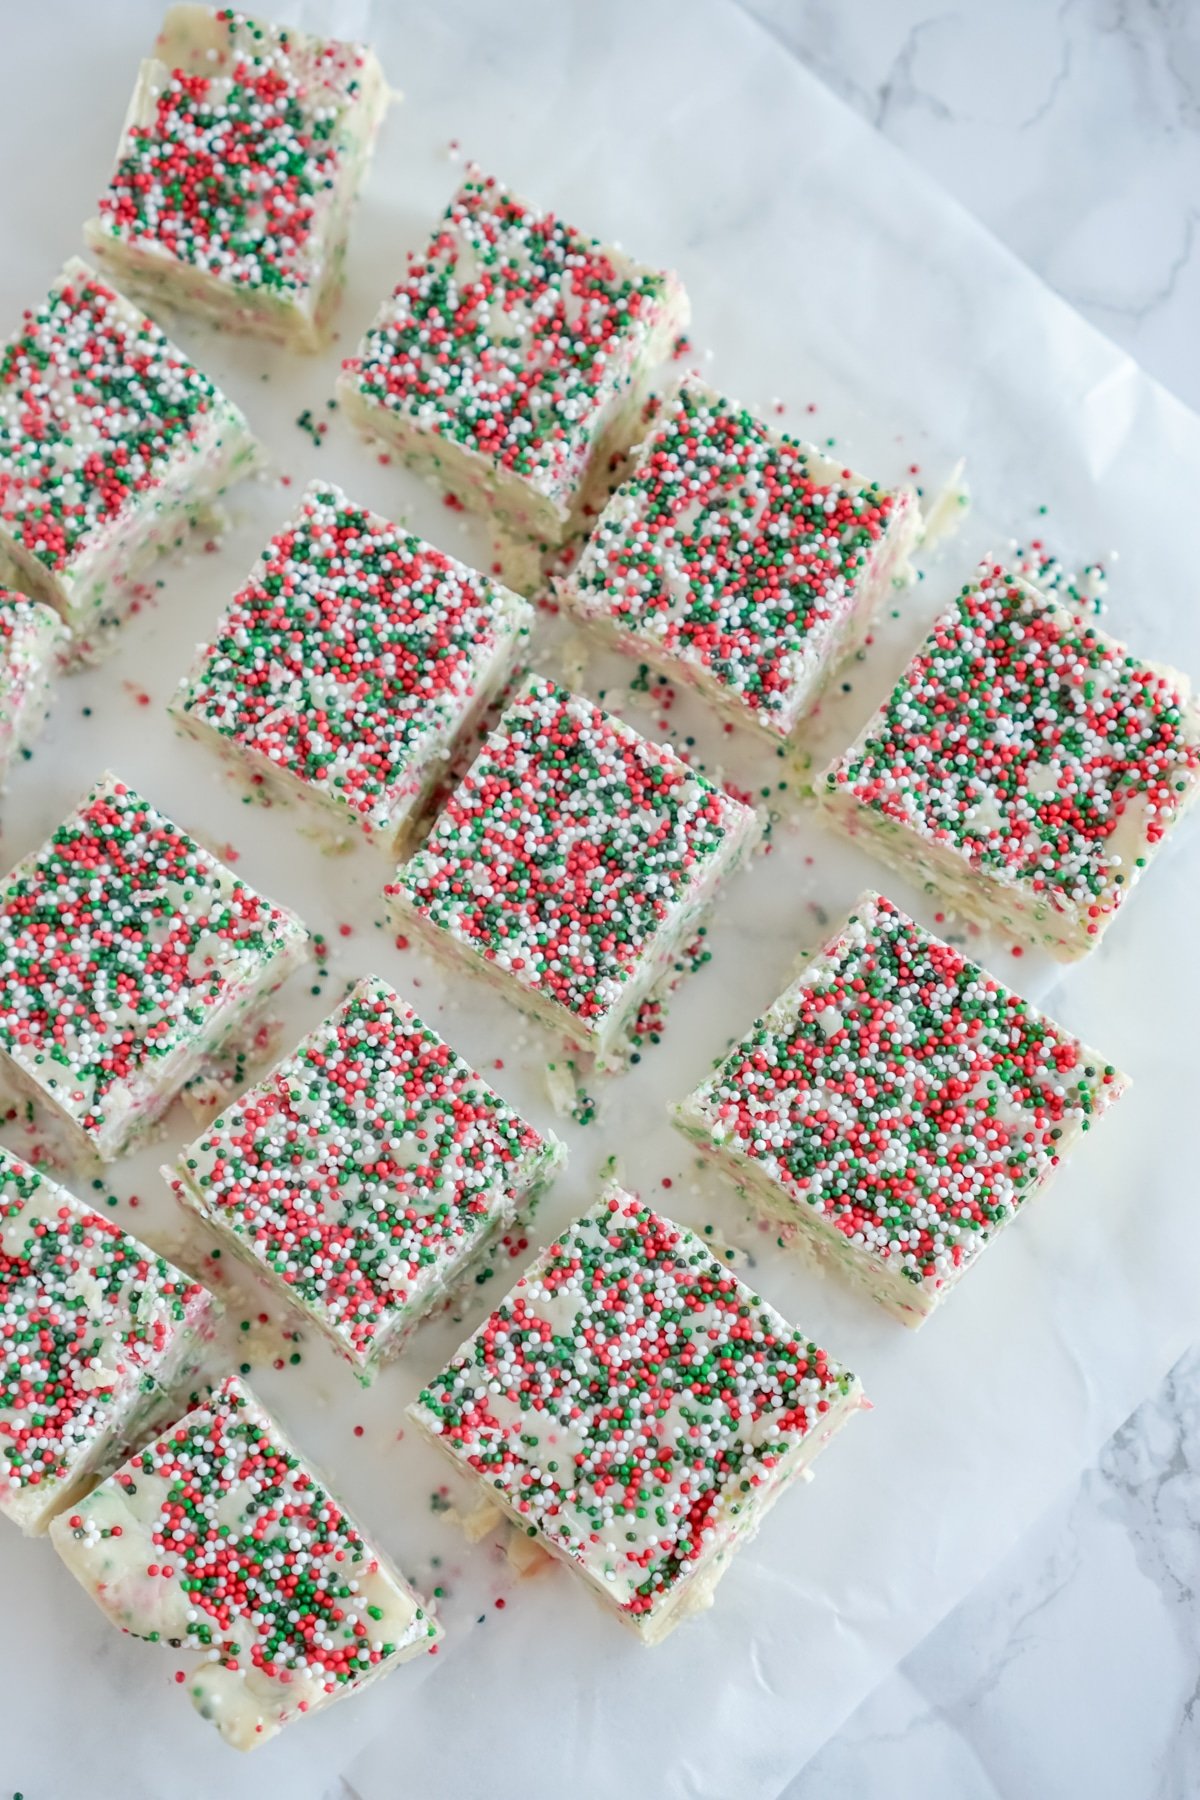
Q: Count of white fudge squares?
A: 14